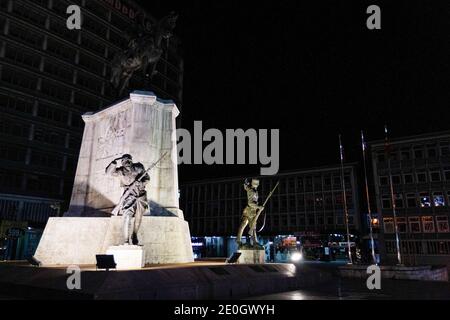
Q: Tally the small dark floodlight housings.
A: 3